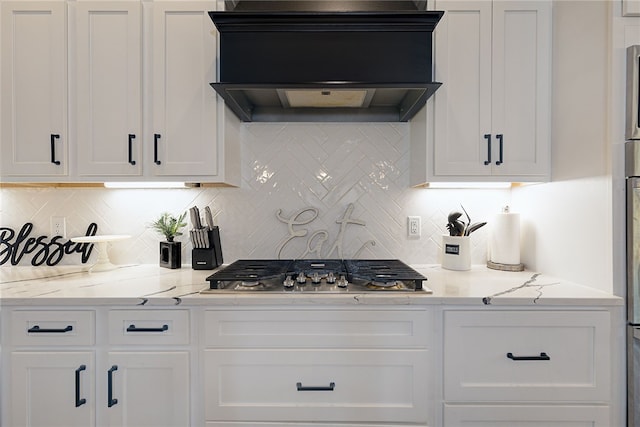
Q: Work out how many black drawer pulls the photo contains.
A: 4